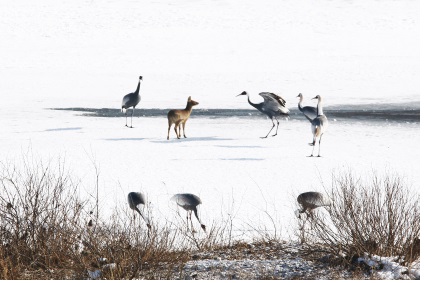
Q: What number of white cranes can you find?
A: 7